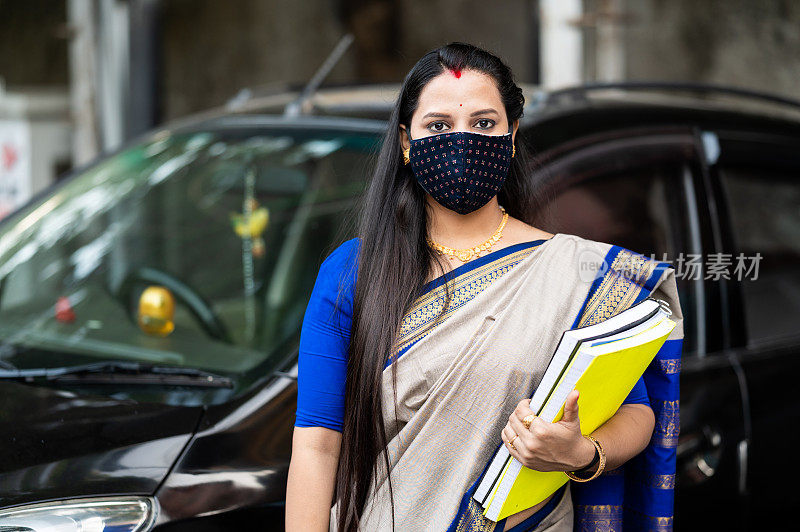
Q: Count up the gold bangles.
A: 1